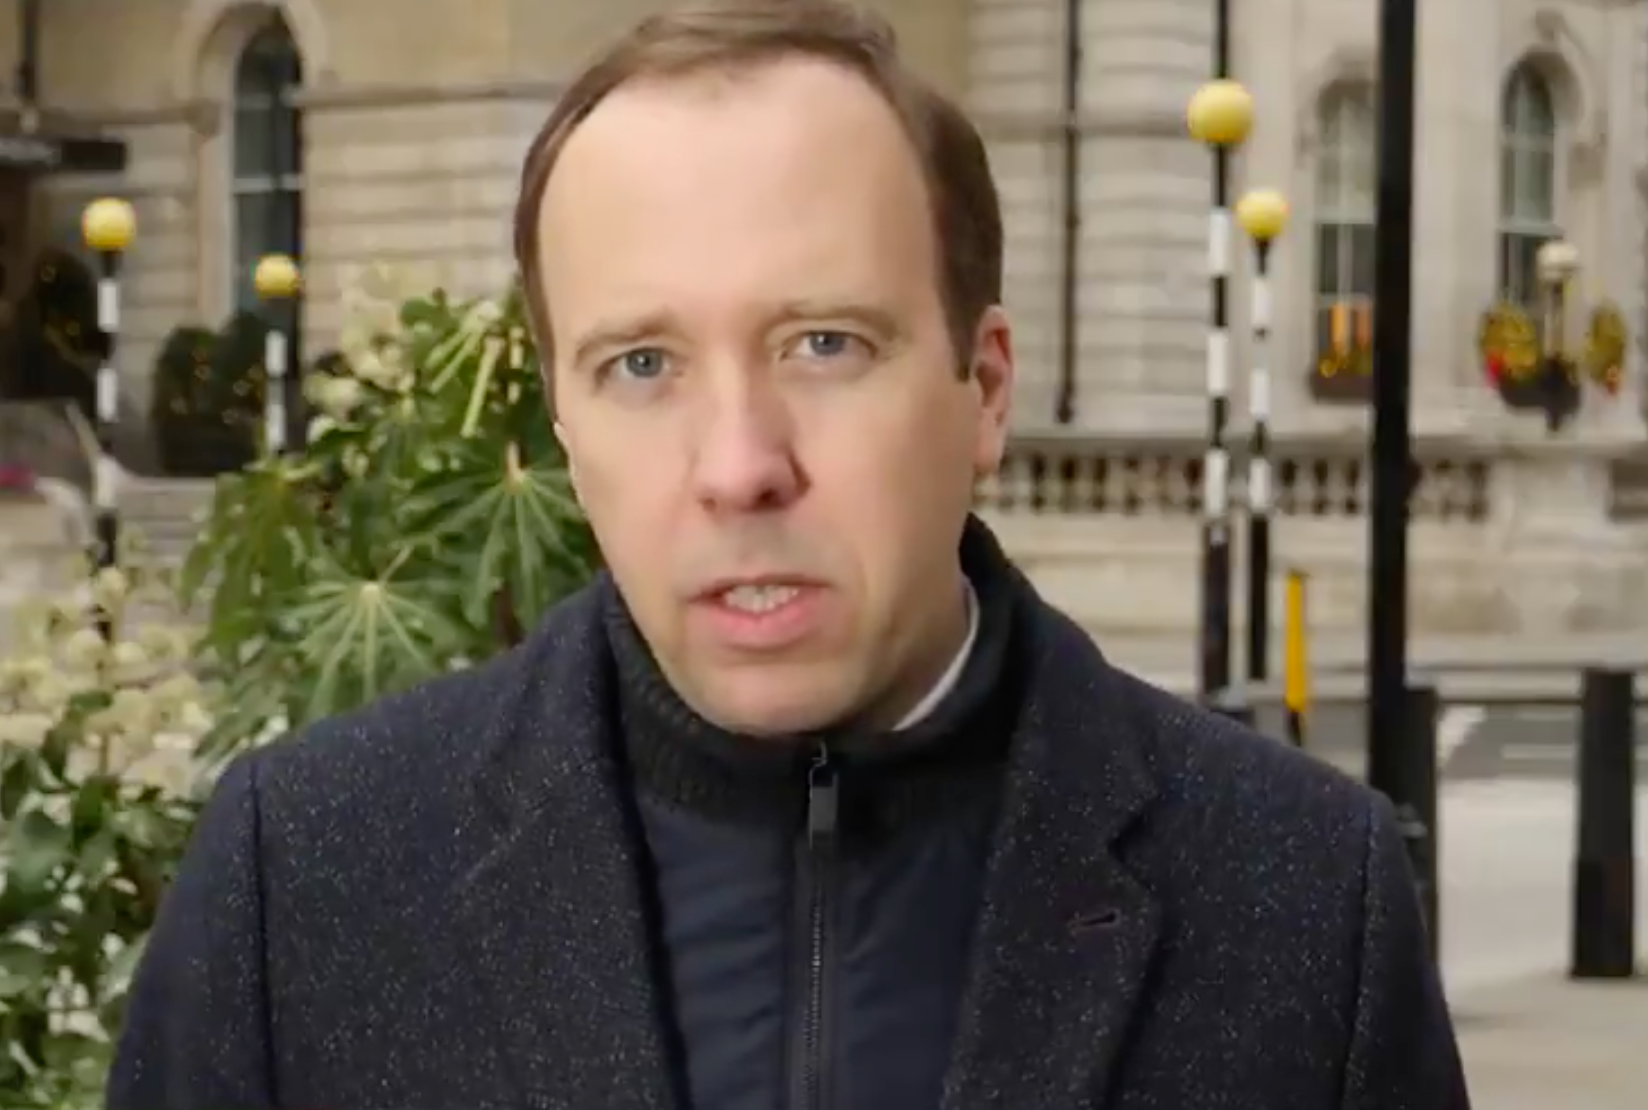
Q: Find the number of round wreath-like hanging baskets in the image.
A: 2